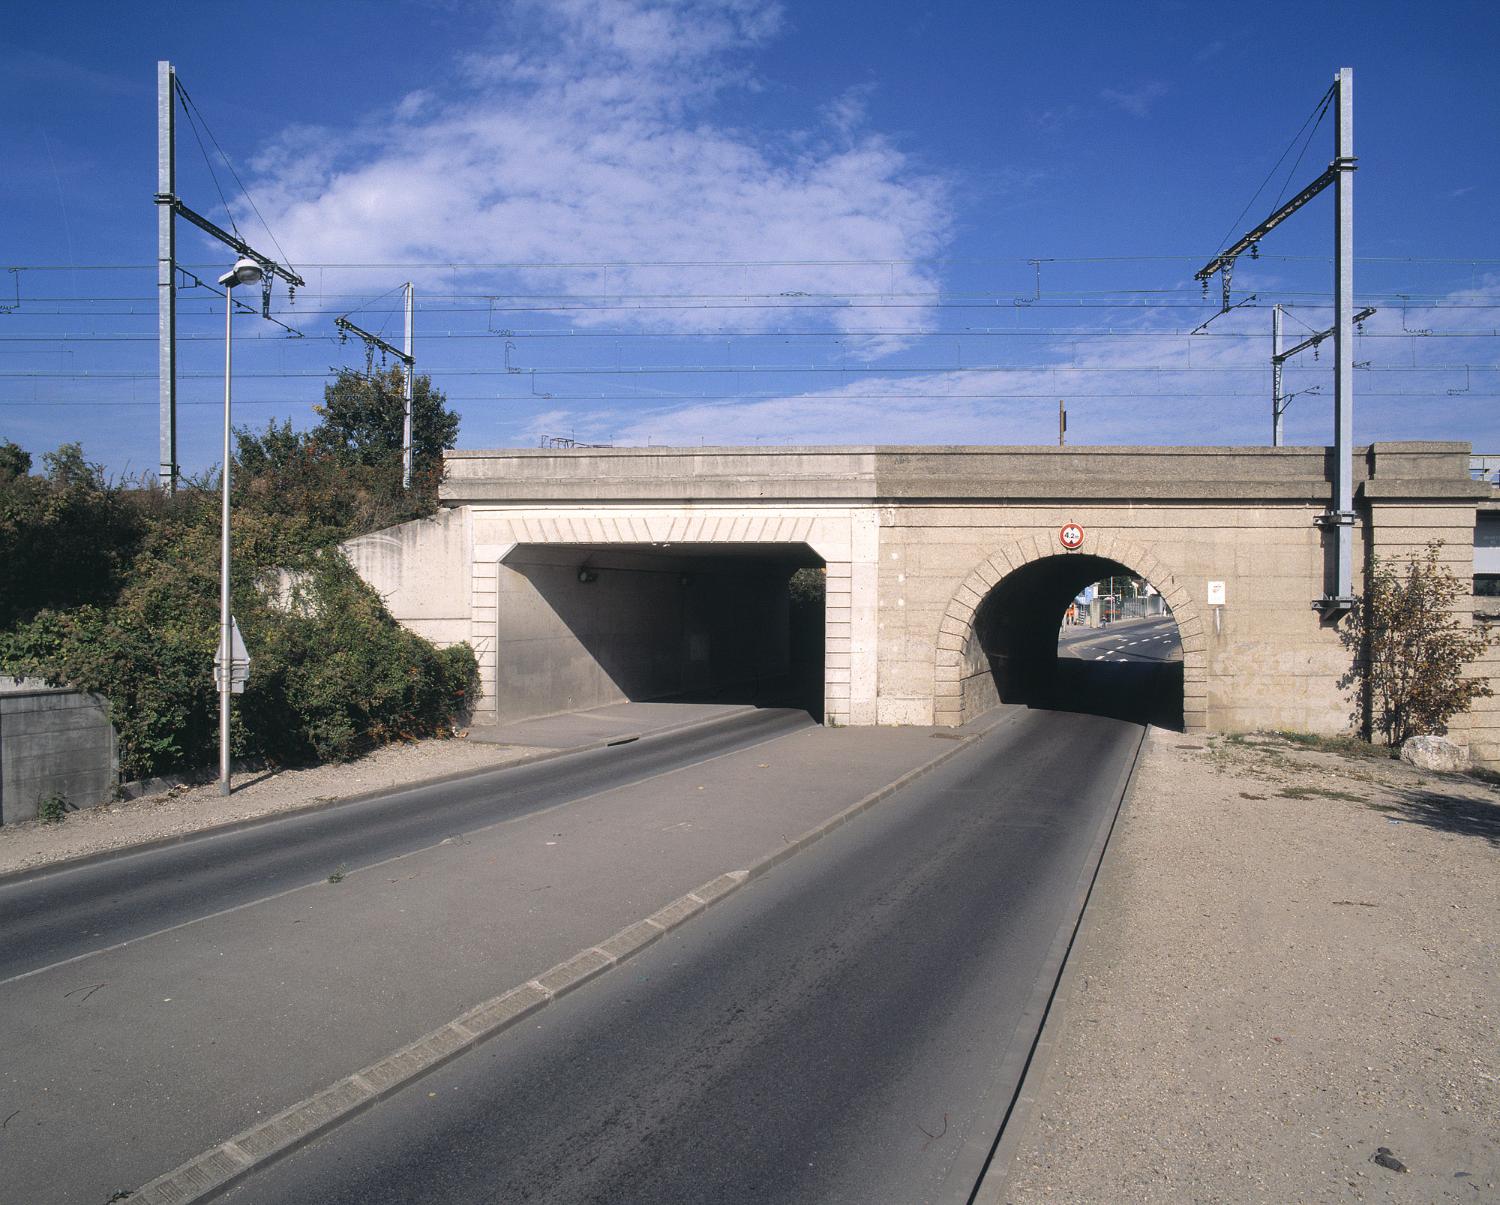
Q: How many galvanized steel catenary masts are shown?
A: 4